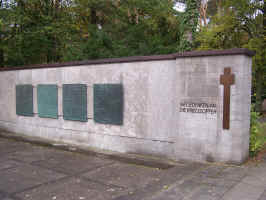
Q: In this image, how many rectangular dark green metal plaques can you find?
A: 4